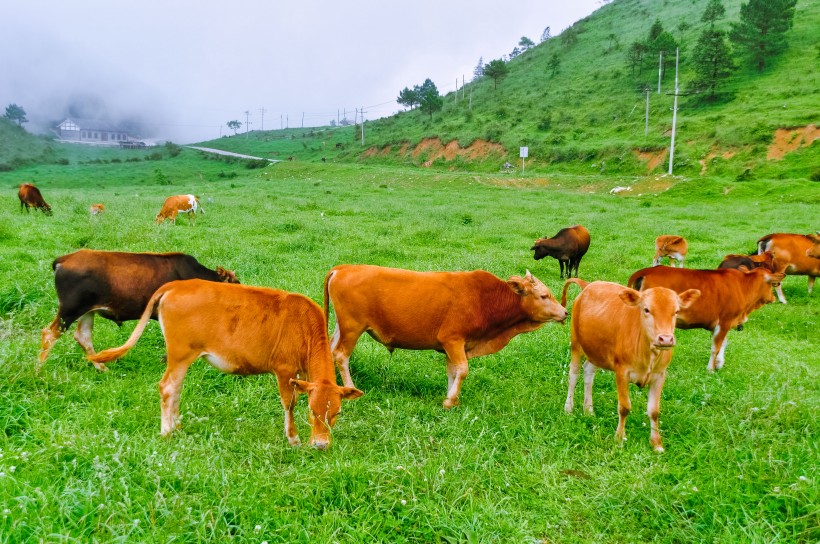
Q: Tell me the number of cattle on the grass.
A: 12